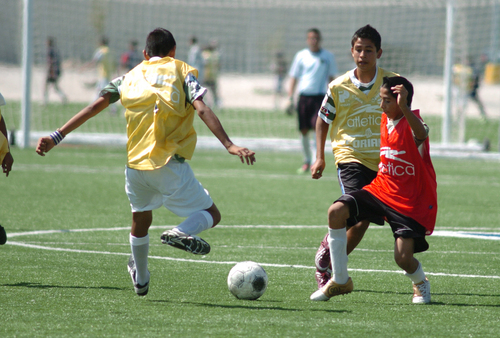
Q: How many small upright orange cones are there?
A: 0